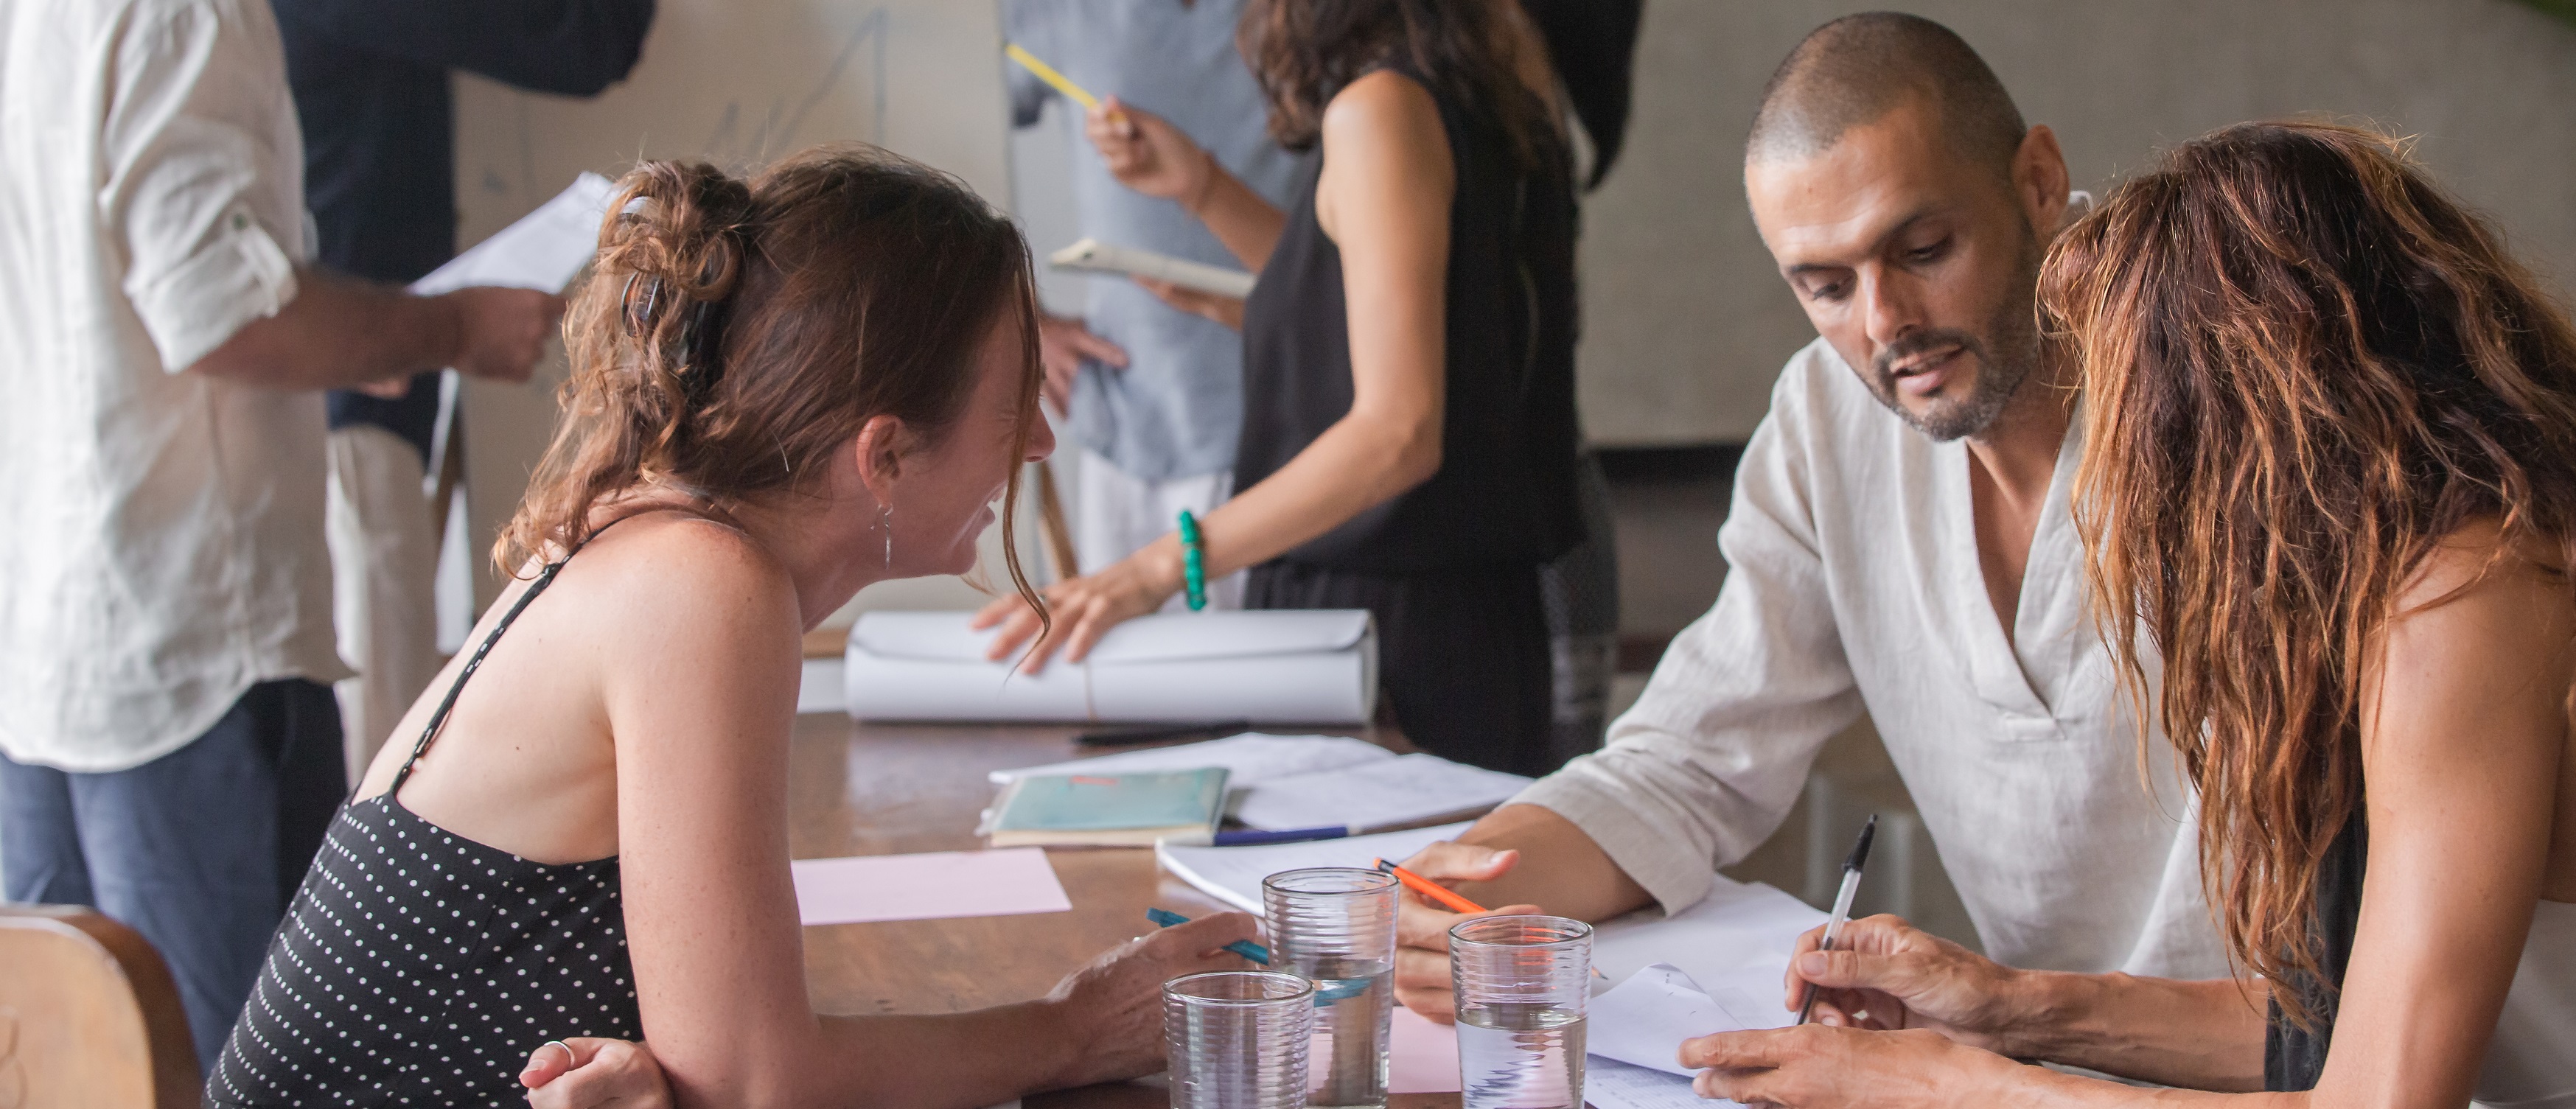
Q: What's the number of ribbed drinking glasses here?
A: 3